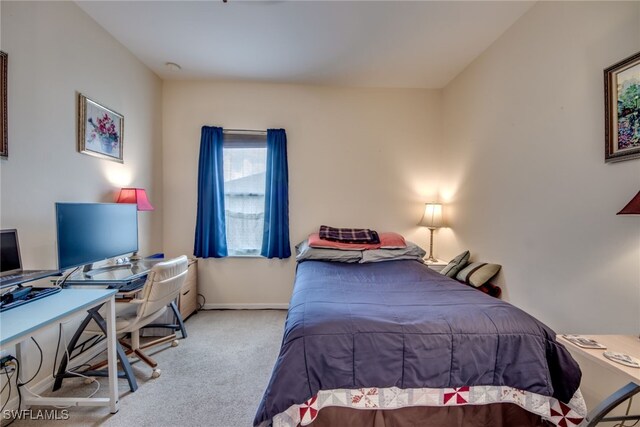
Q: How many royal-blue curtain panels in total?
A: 2